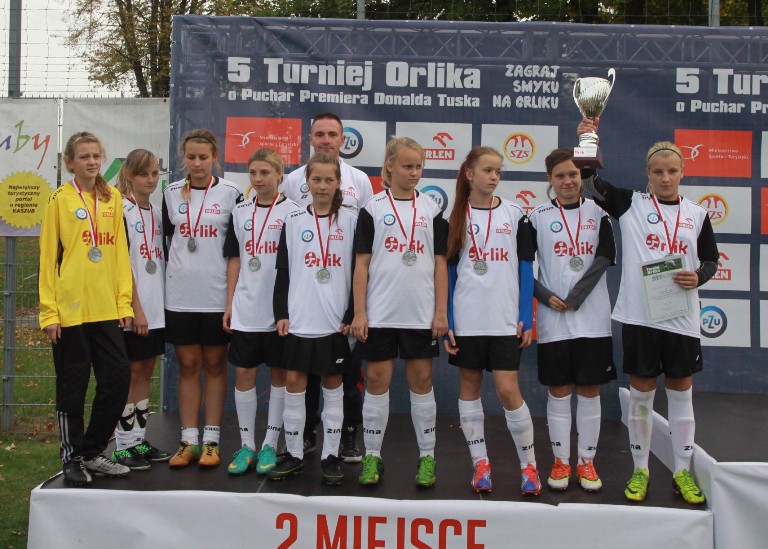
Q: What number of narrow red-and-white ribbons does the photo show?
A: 9